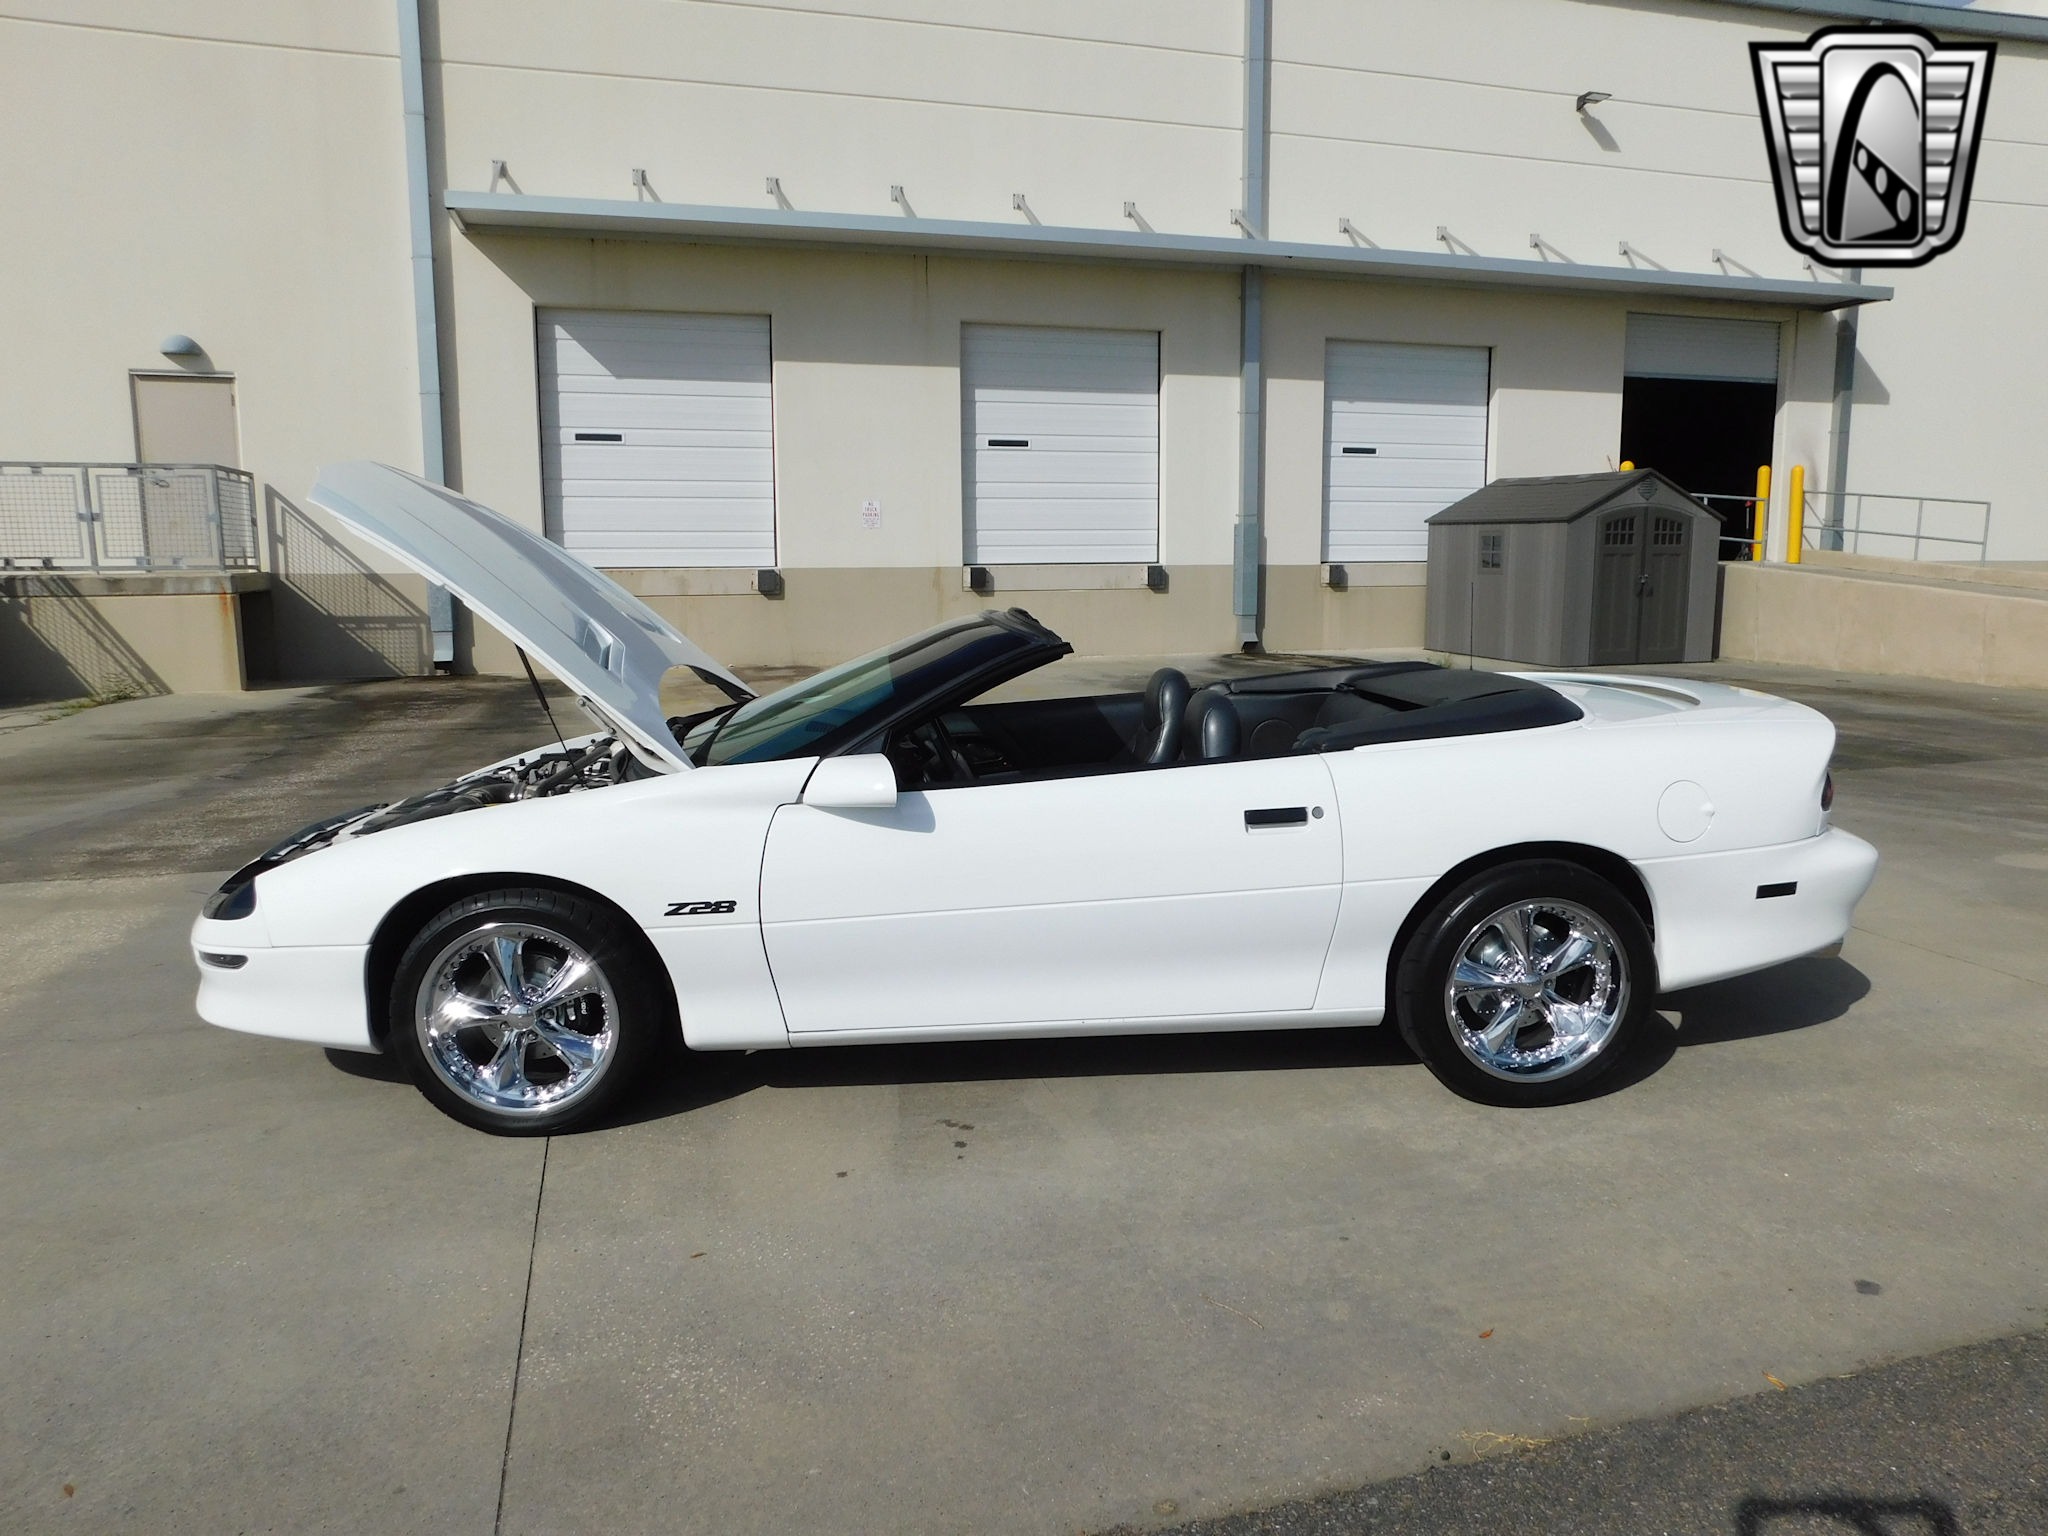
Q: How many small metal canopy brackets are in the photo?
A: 13